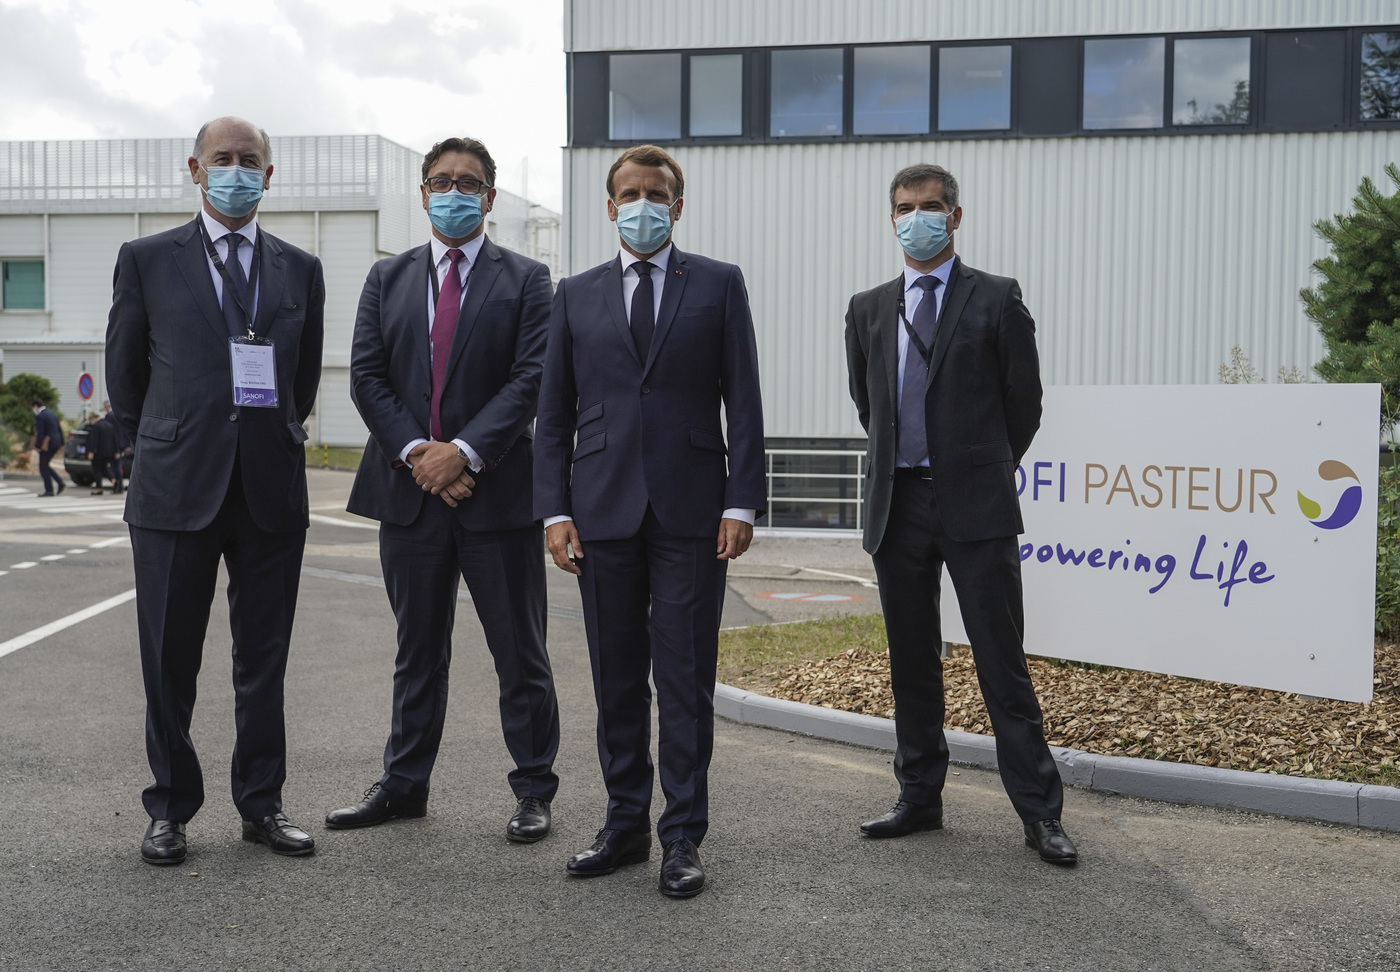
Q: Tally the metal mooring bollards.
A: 0